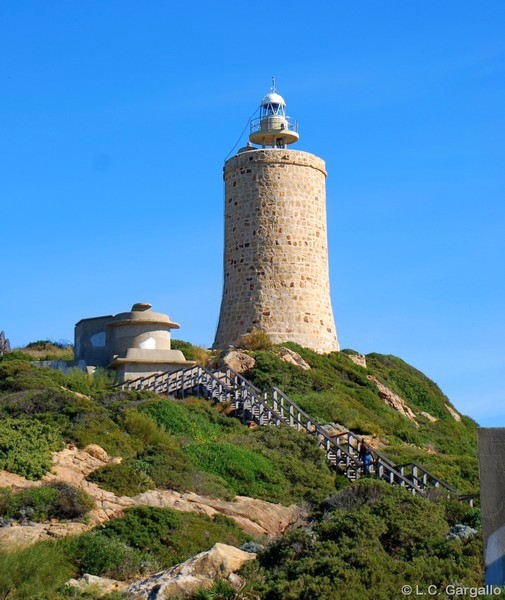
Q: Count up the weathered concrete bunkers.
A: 1